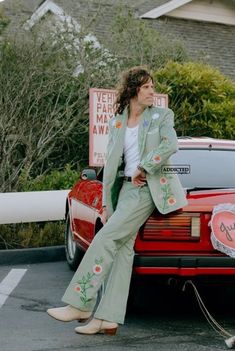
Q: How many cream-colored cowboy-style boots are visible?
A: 2